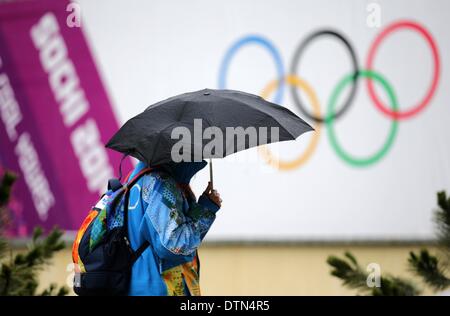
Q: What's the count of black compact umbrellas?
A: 1